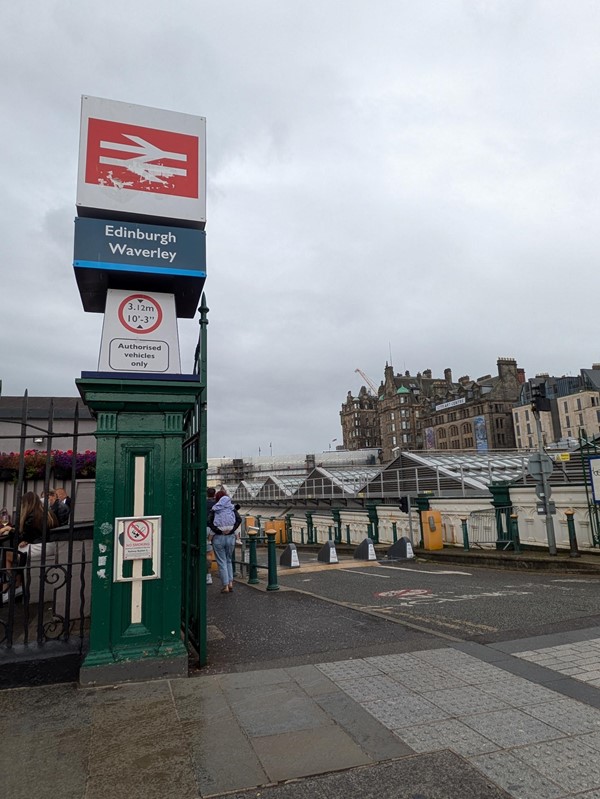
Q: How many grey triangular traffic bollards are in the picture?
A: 4